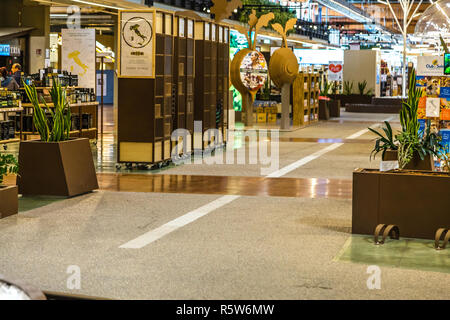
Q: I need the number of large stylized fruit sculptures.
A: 2